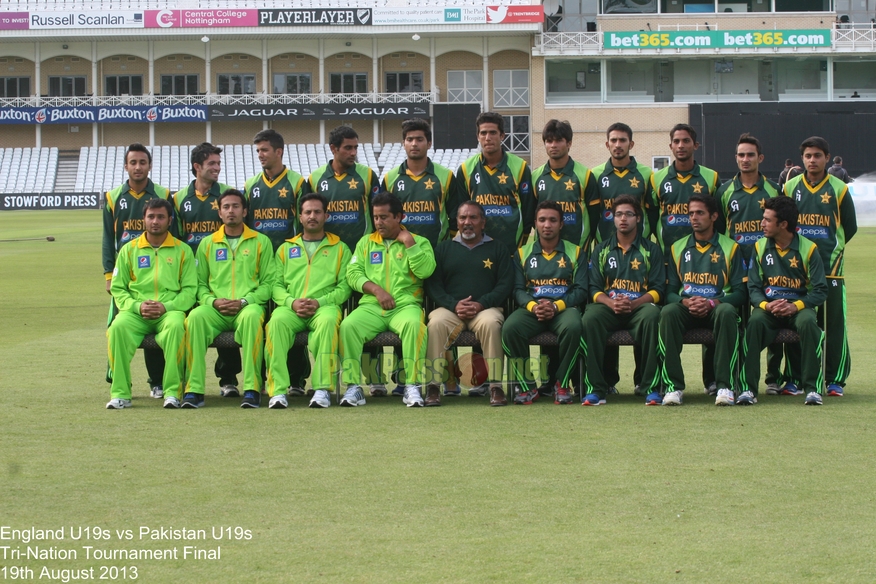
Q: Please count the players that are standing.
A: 11